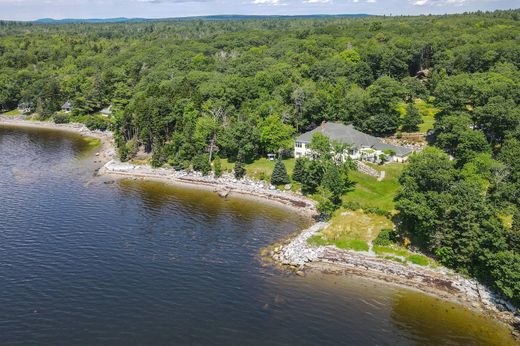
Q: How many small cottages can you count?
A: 3